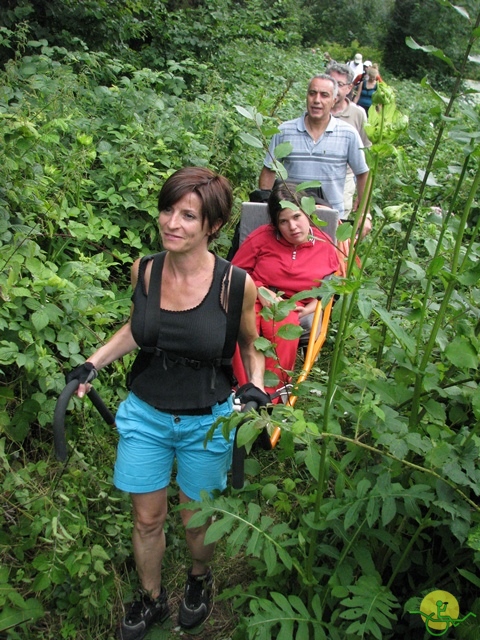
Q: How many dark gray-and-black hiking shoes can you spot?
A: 2